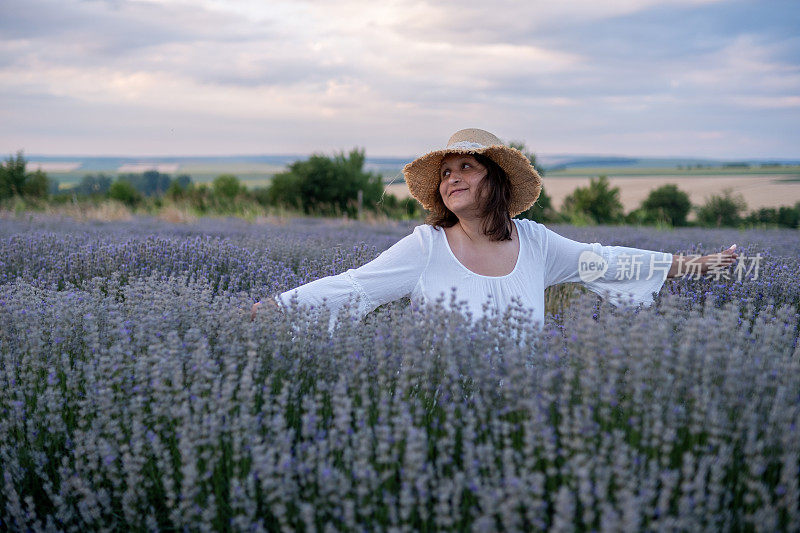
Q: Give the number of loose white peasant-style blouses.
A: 1